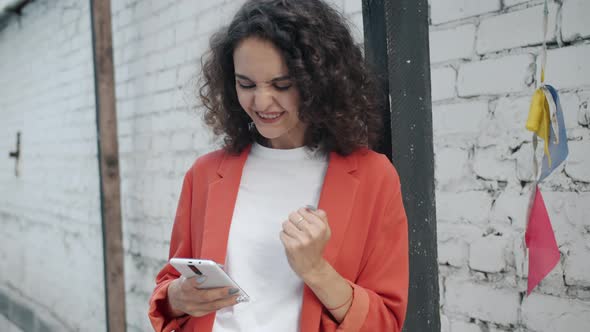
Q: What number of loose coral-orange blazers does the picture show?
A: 1